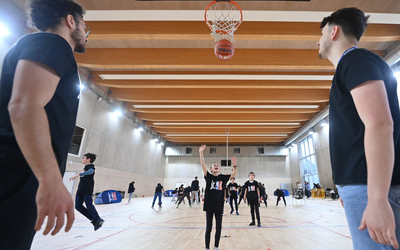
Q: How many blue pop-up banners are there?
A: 3